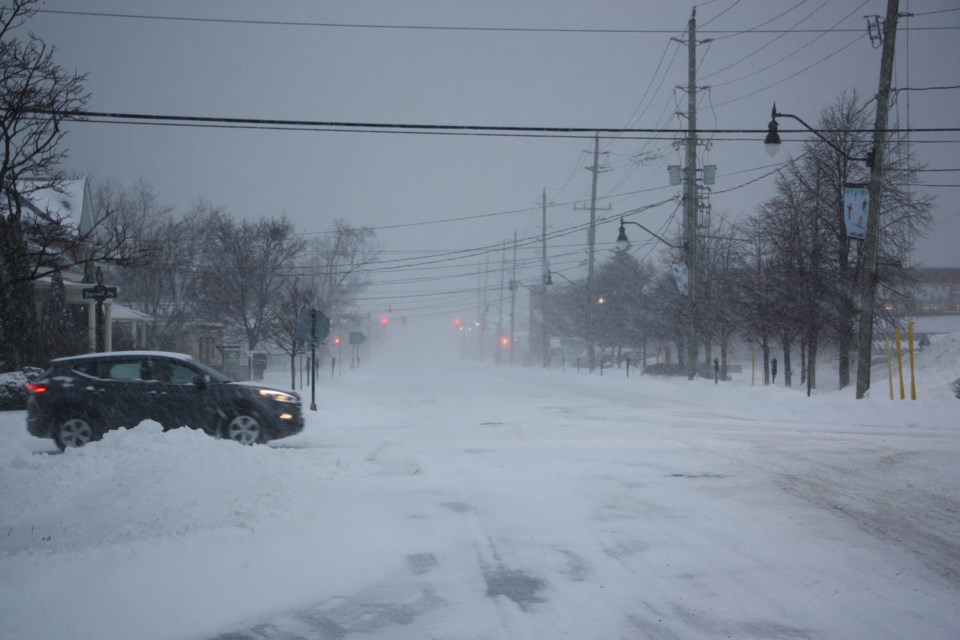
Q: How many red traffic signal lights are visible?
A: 4